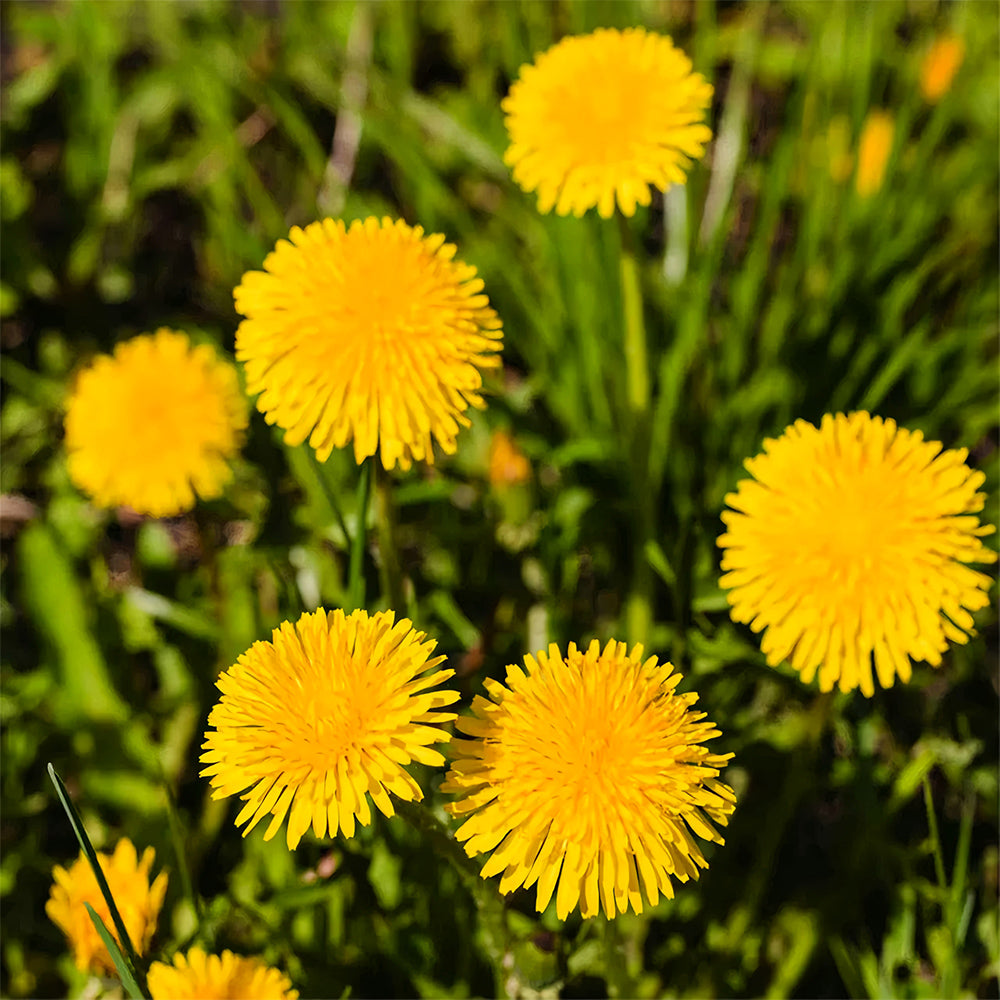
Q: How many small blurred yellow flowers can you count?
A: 3